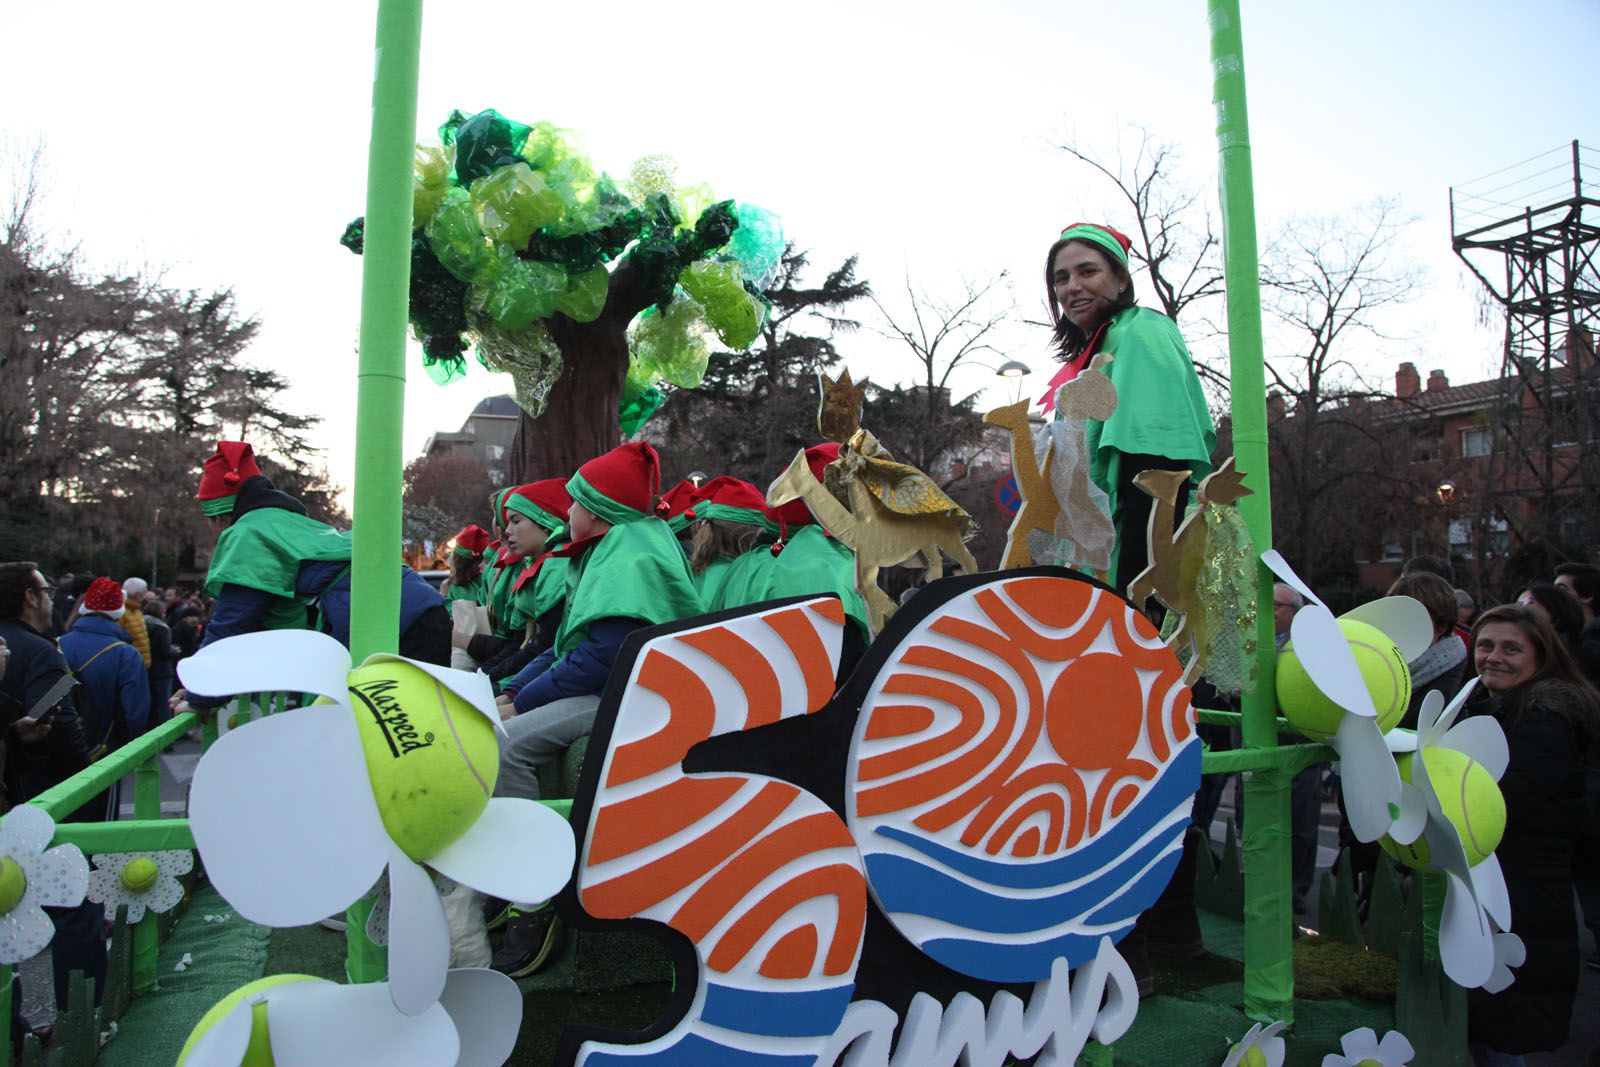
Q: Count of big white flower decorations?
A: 4